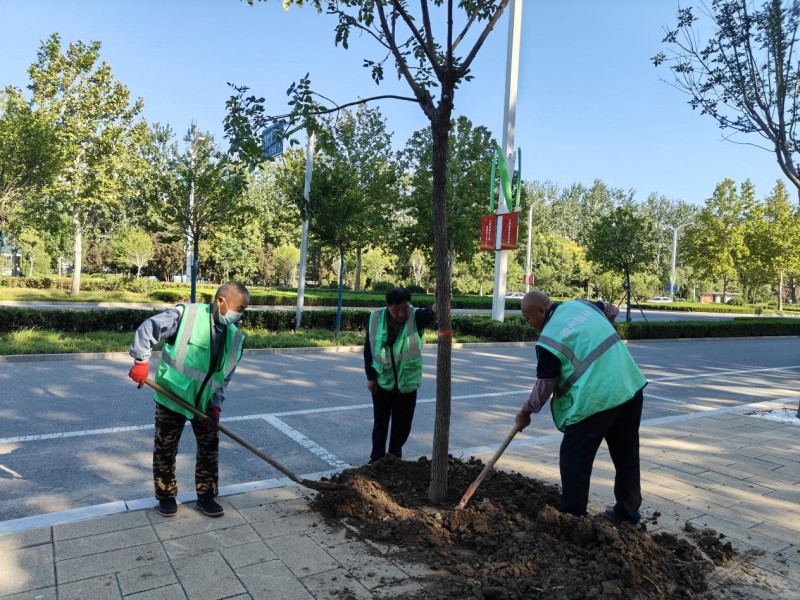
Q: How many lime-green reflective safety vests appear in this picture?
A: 3